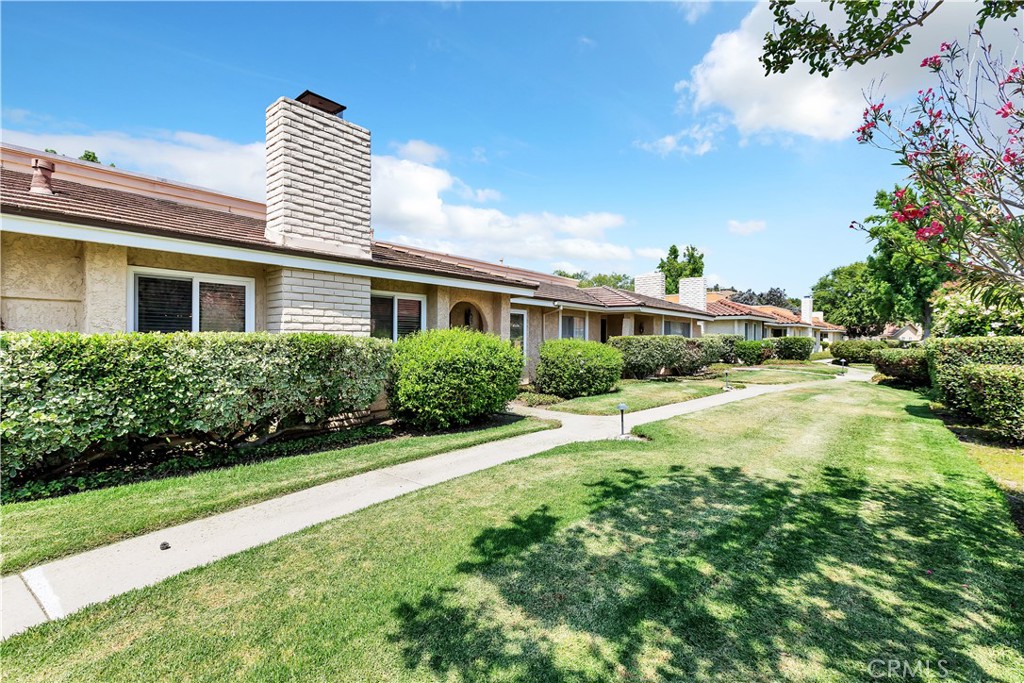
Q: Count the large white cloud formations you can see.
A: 2